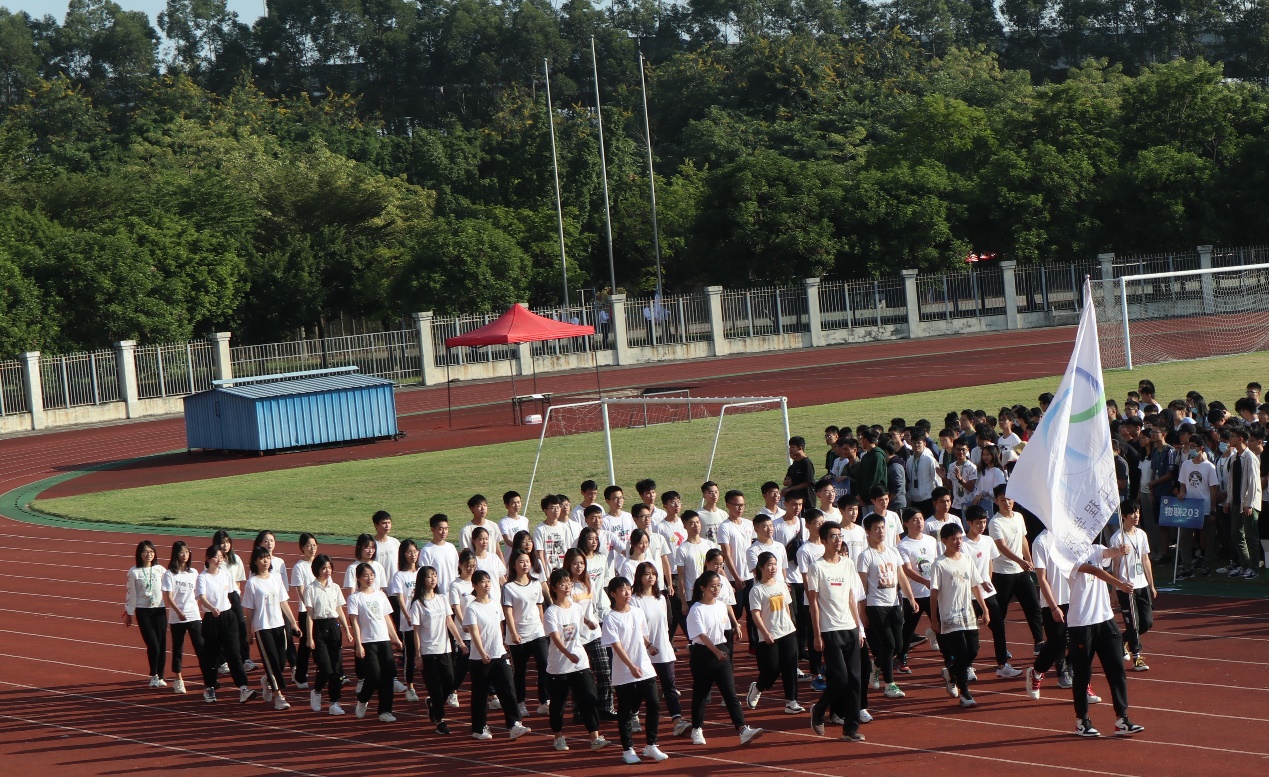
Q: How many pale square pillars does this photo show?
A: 12